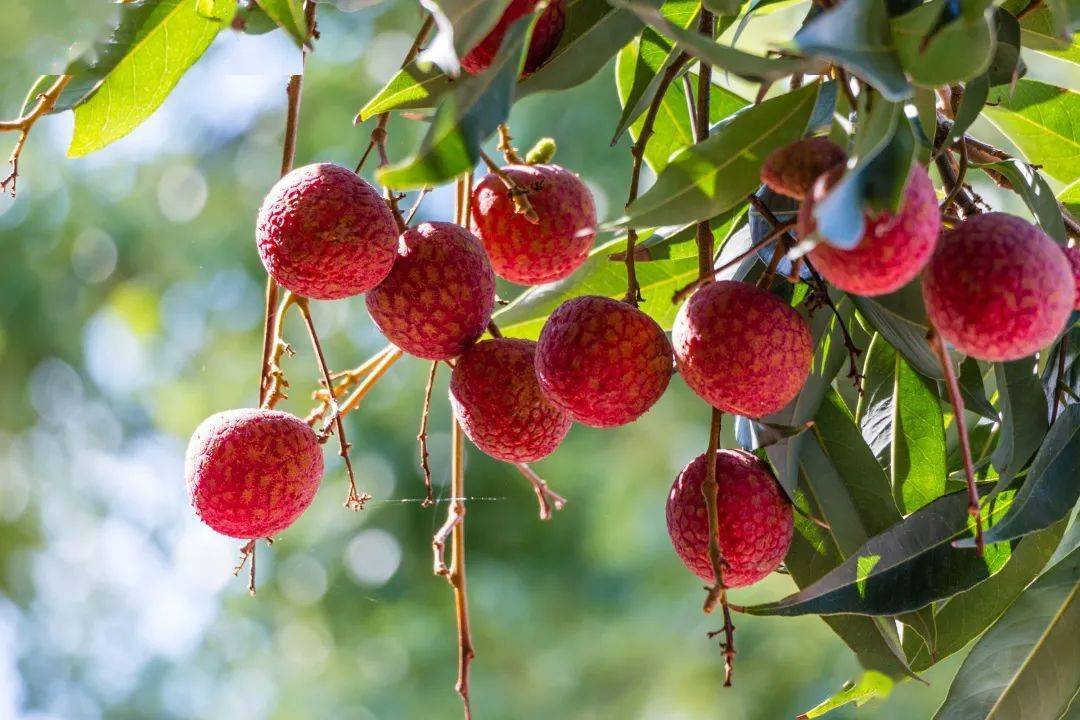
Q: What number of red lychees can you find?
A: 13